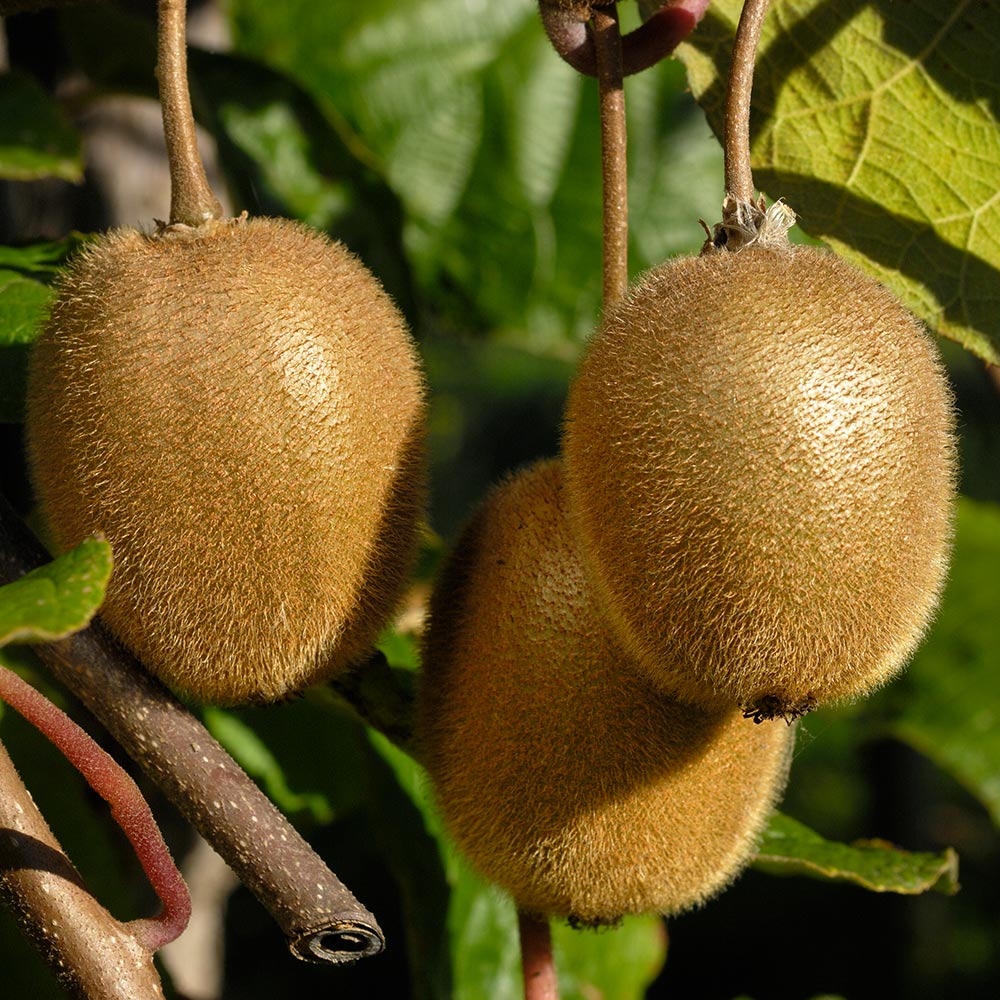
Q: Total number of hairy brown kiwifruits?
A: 3